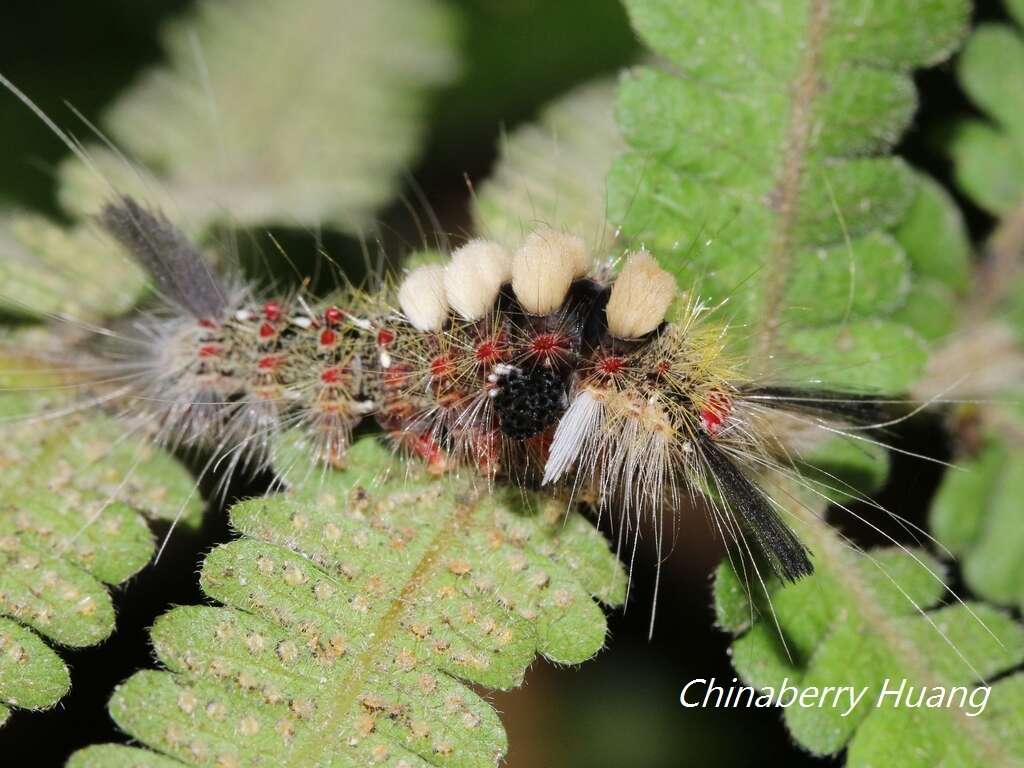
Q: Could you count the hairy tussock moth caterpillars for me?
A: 1